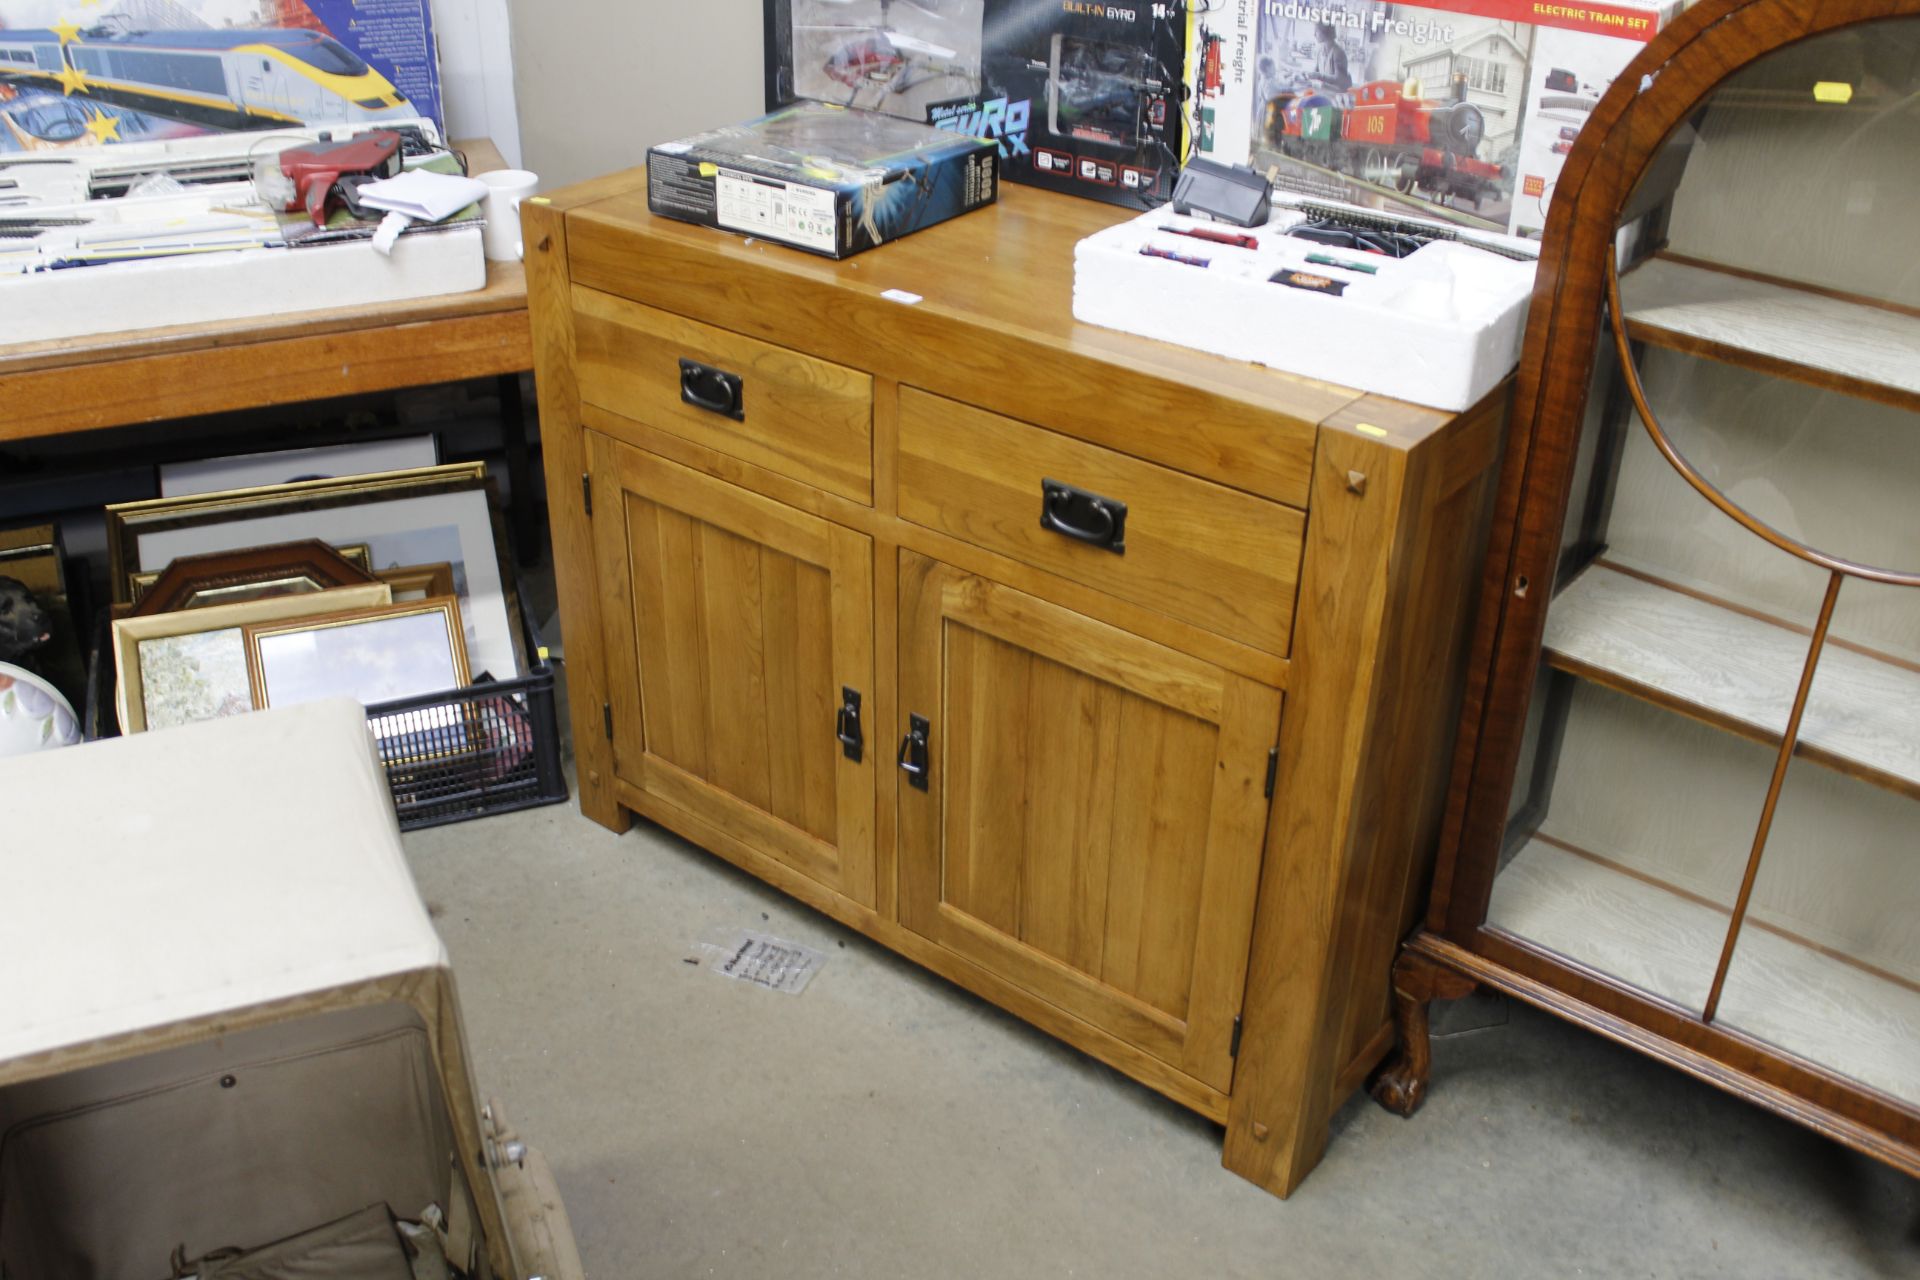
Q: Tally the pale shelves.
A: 3